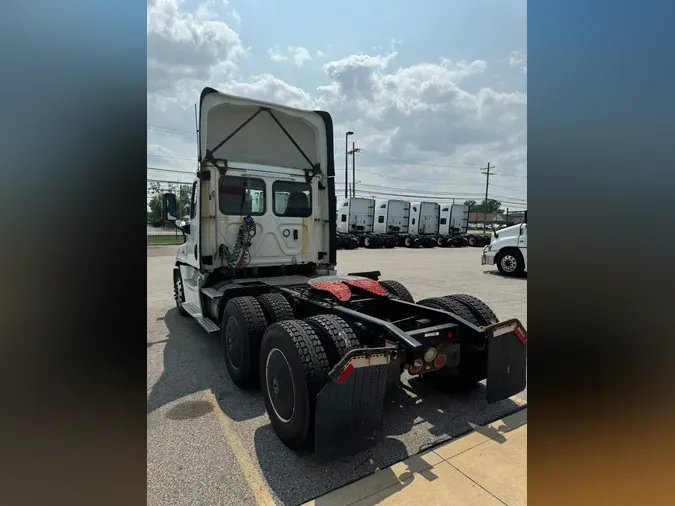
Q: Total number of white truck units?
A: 6